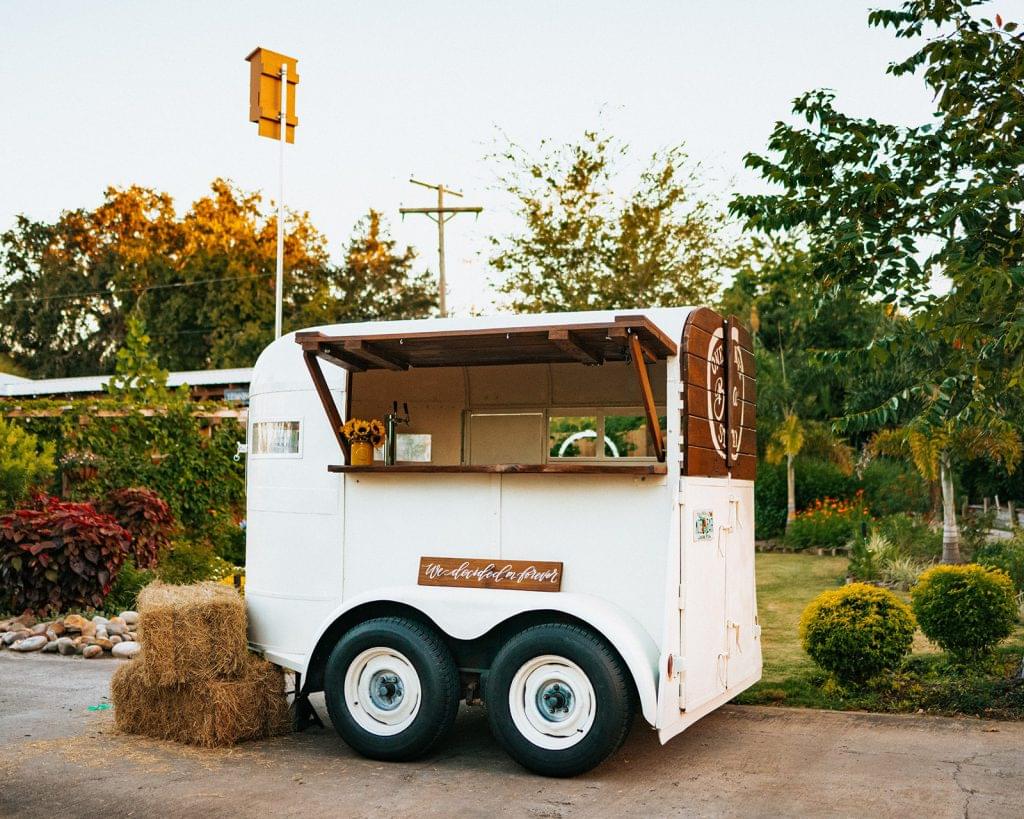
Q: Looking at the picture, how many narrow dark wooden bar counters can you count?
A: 1